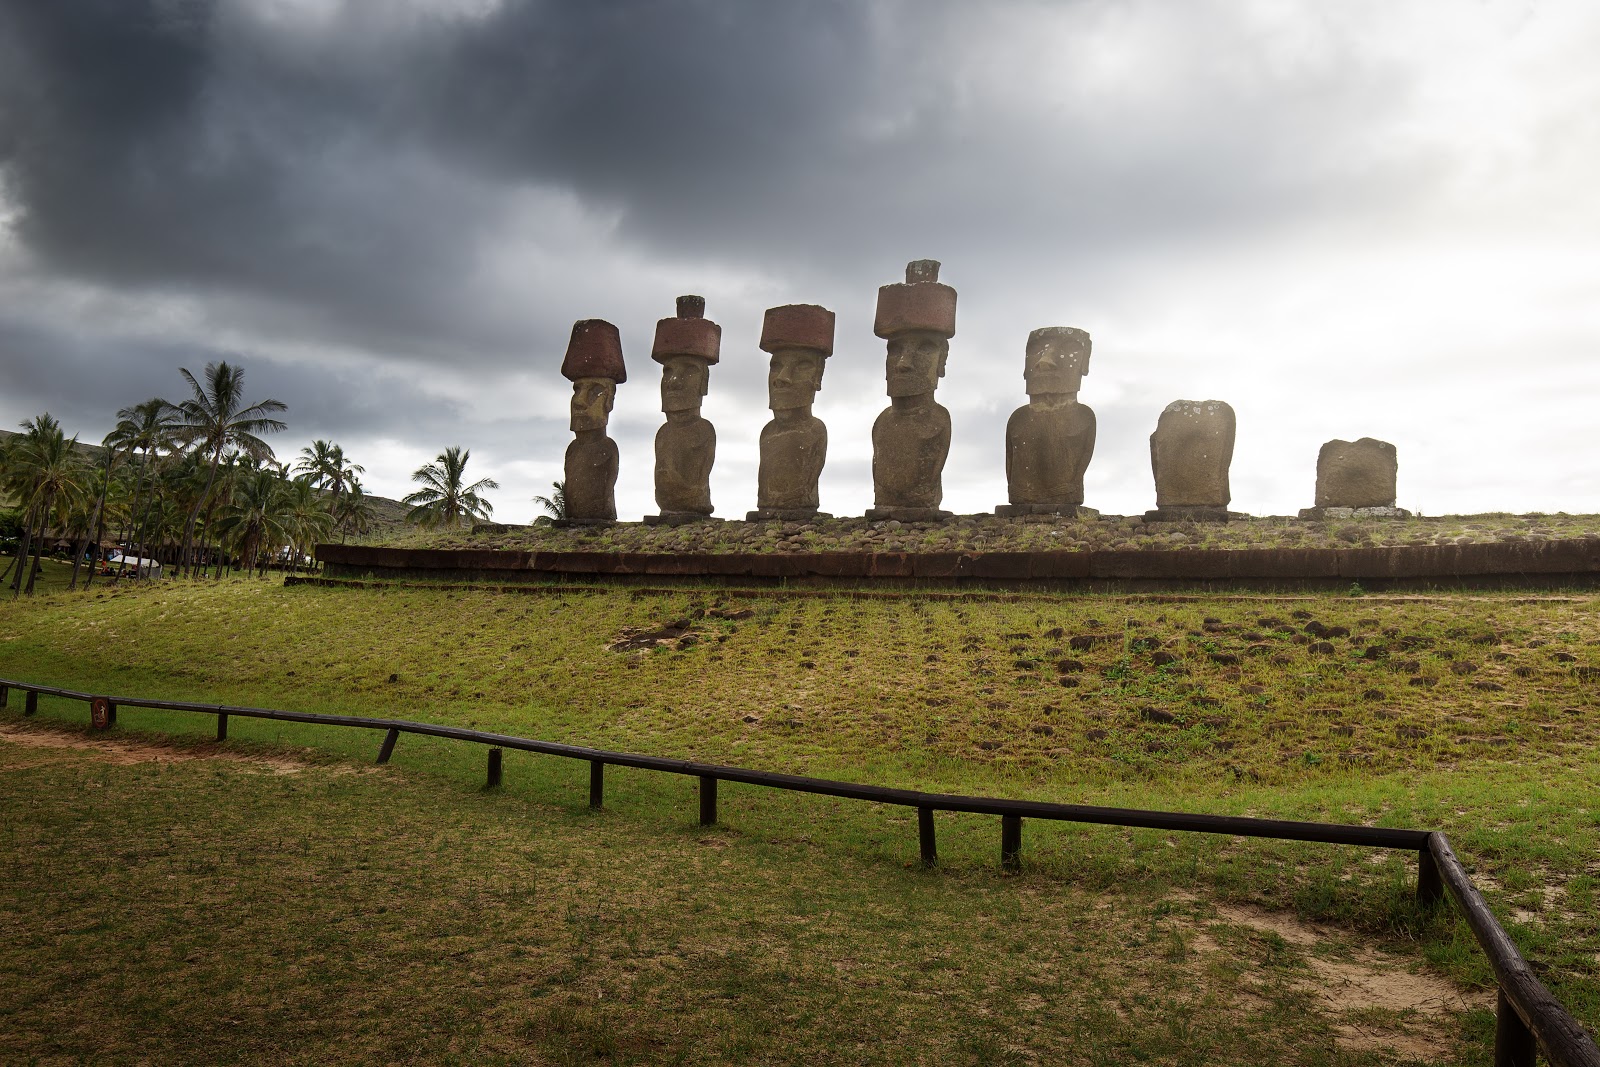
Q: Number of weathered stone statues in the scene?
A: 7